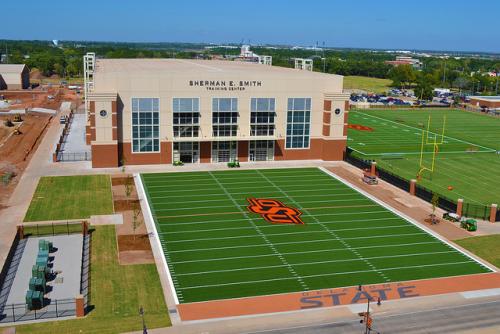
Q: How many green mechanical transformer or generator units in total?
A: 6